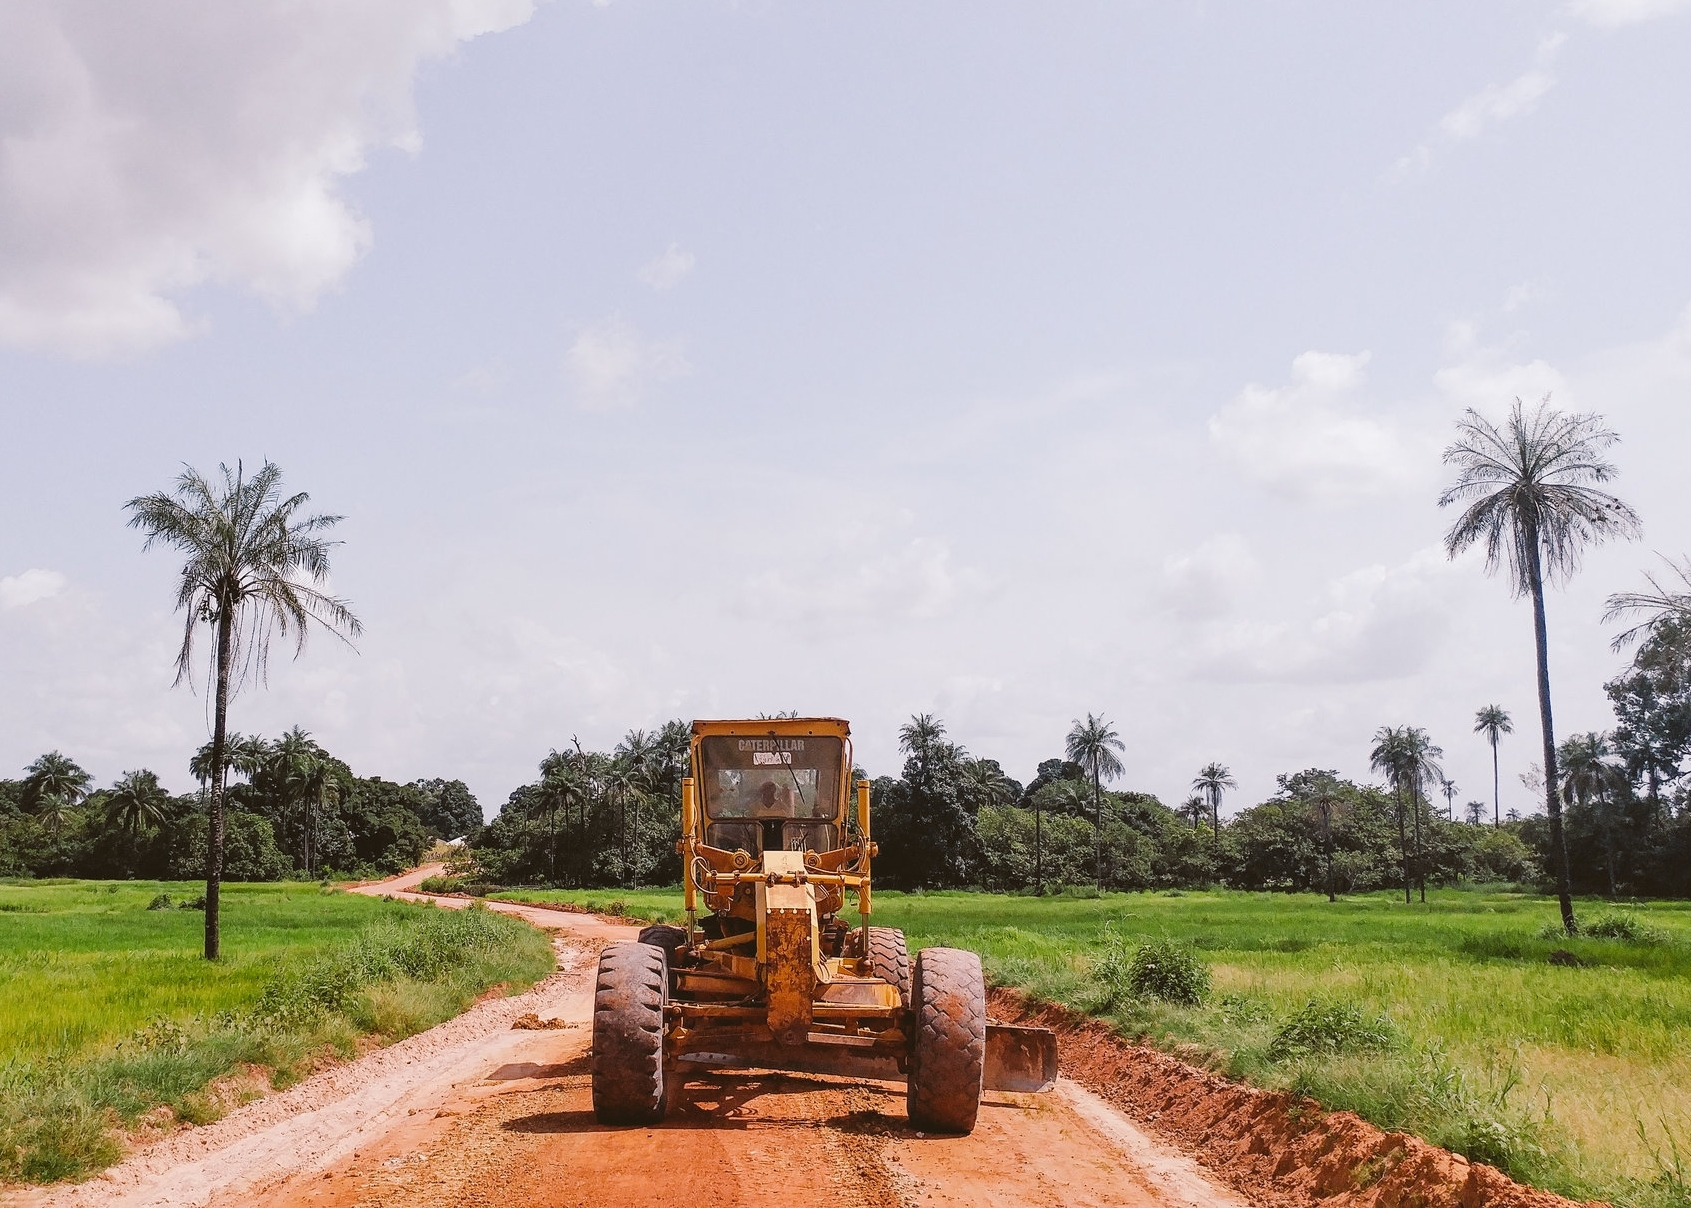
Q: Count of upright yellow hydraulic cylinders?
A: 2